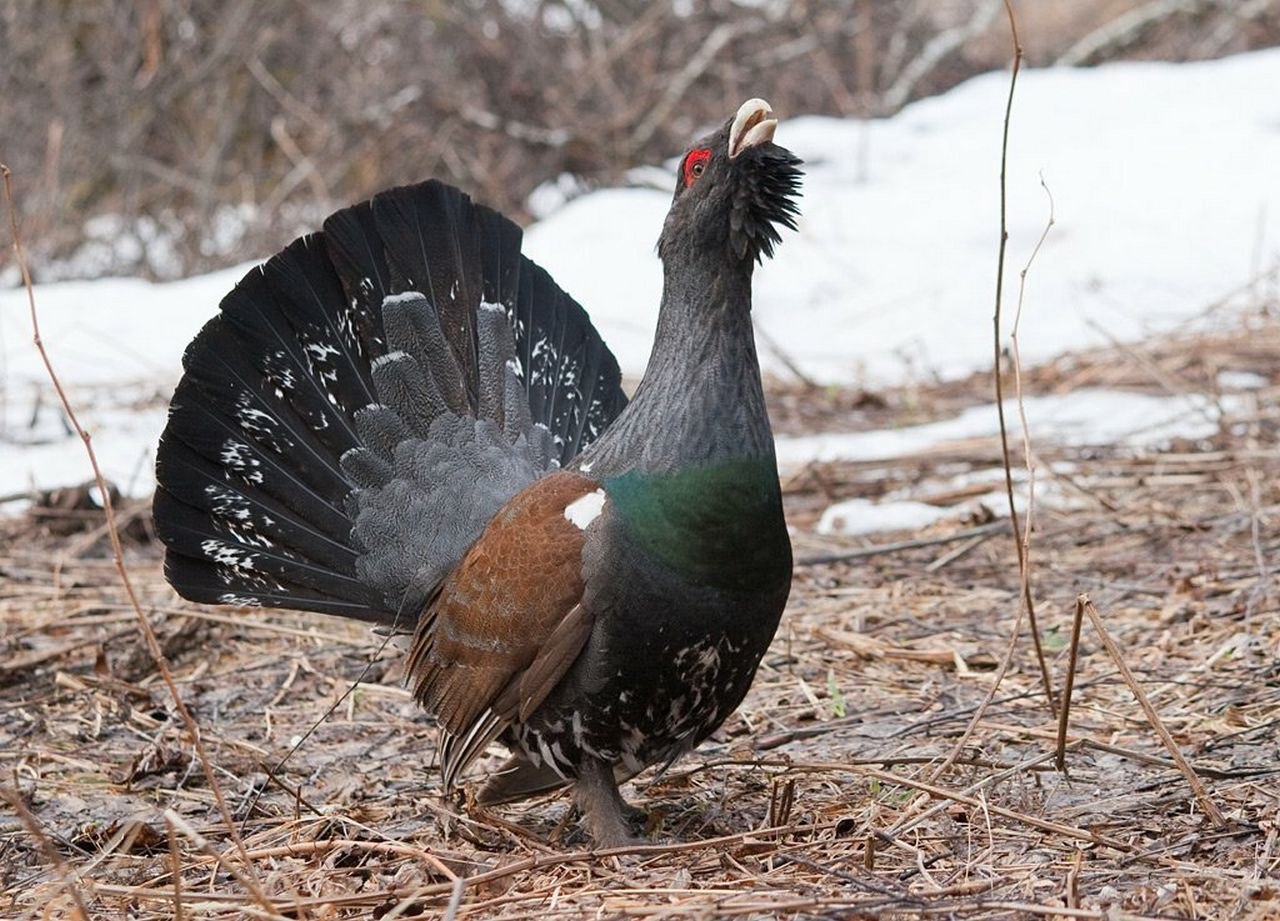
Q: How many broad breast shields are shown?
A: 1